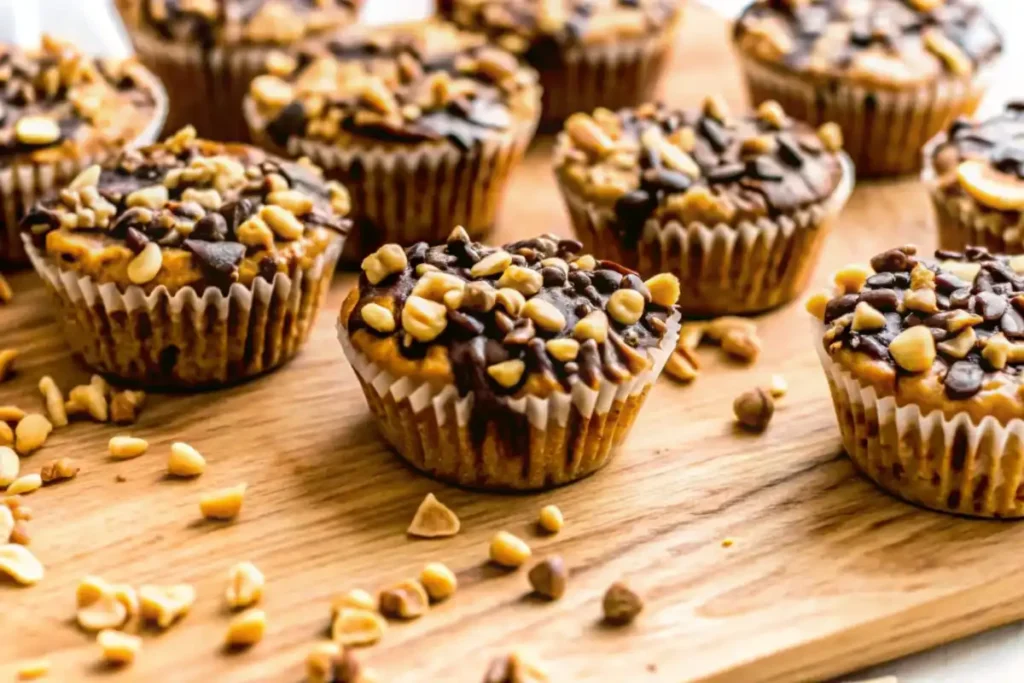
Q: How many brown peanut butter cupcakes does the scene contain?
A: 10